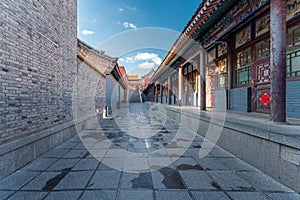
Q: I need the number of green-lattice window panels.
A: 3